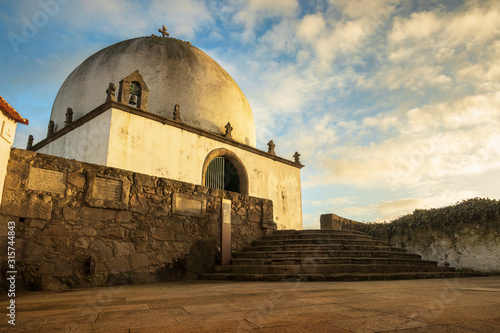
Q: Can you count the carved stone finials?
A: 8